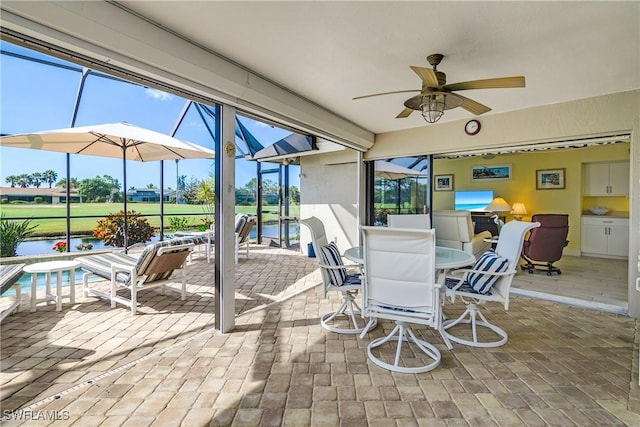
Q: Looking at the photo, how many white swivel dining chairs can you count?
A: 4